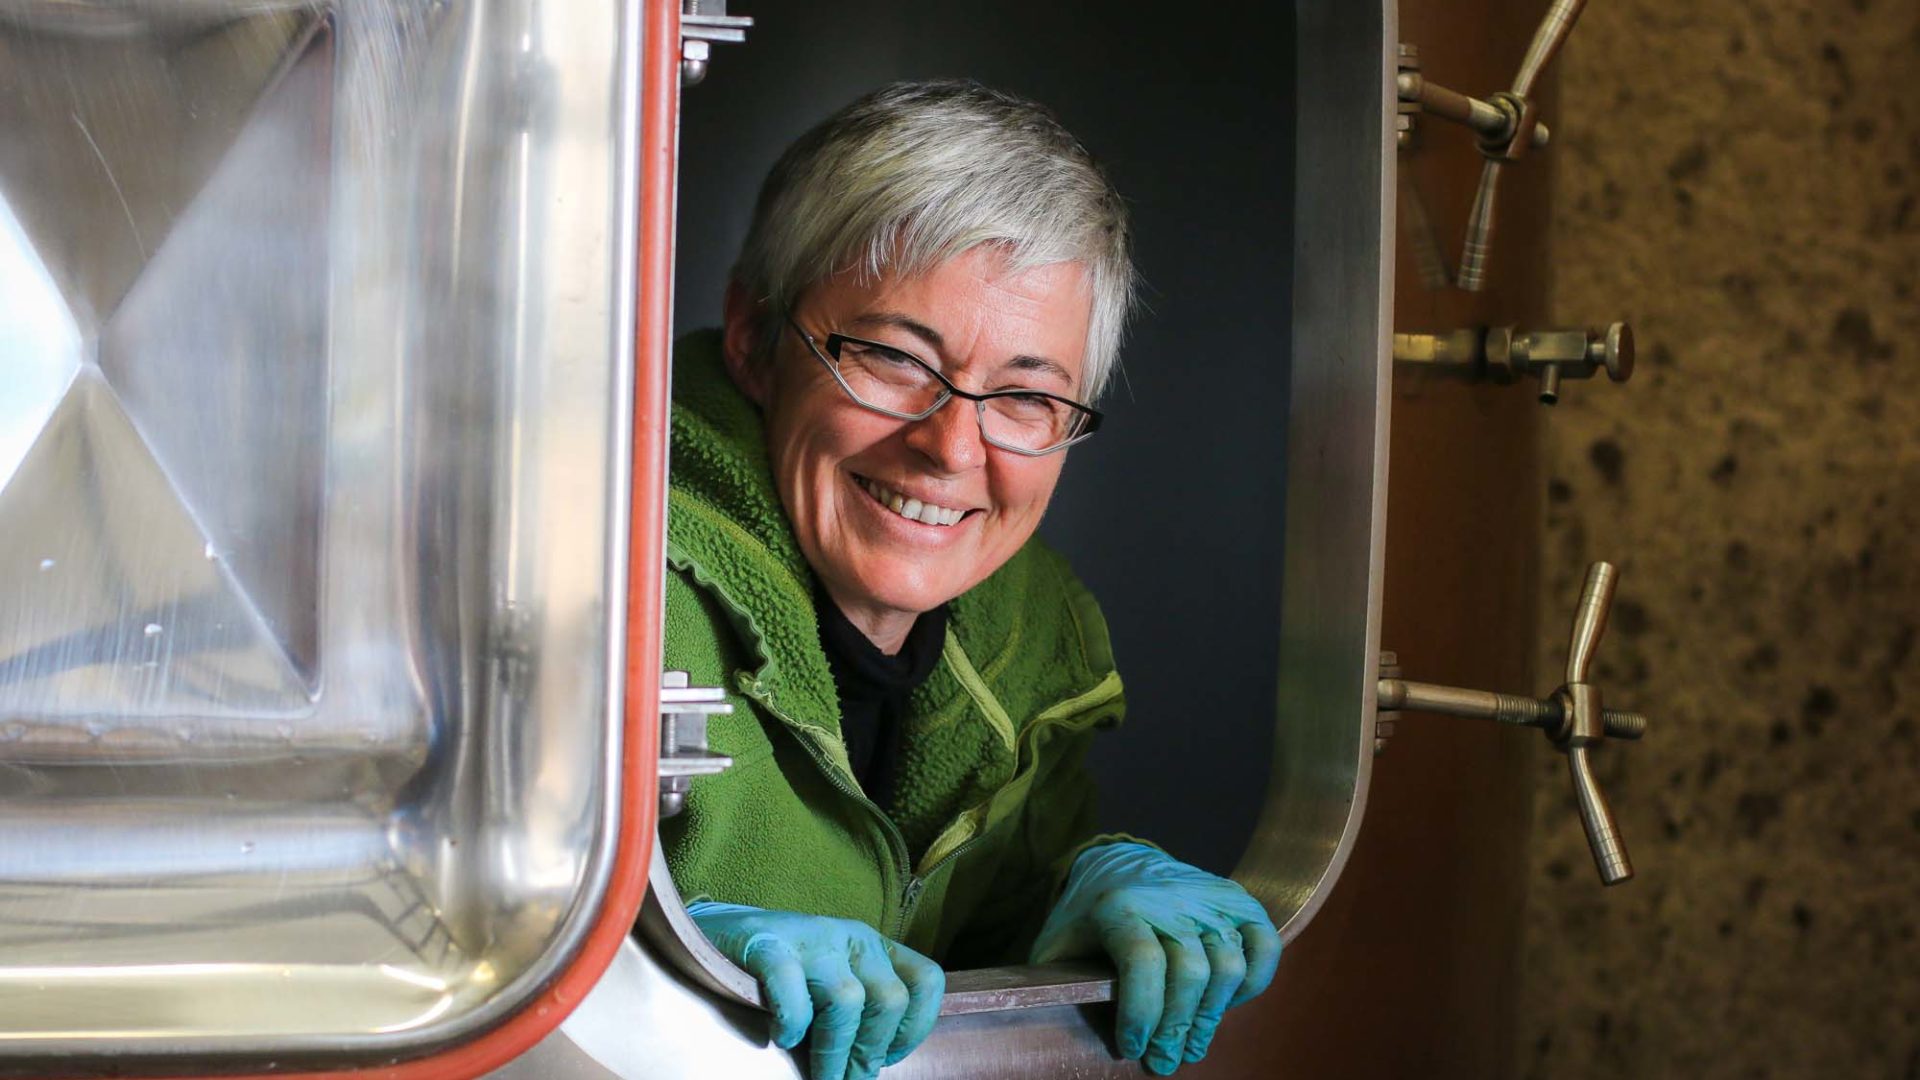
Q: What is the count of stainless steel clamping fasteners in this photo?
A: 2